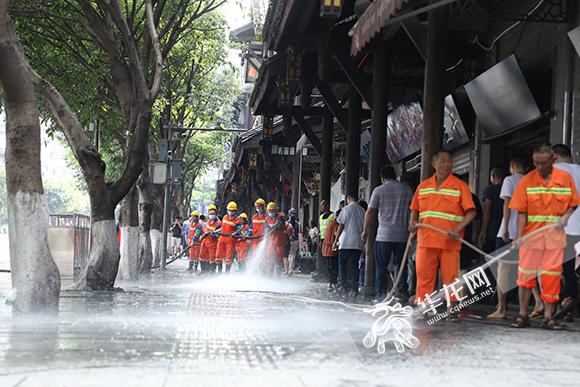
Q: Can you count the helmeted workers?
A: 6